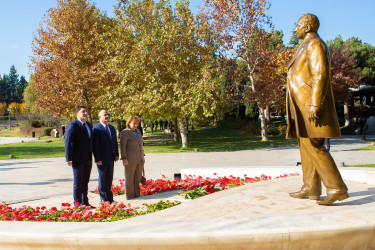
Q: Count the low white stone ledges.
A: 1